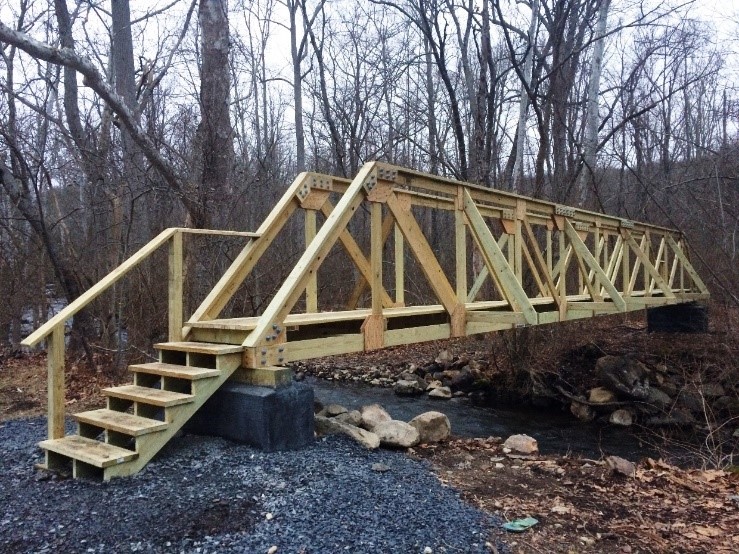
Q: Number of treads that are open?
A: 5